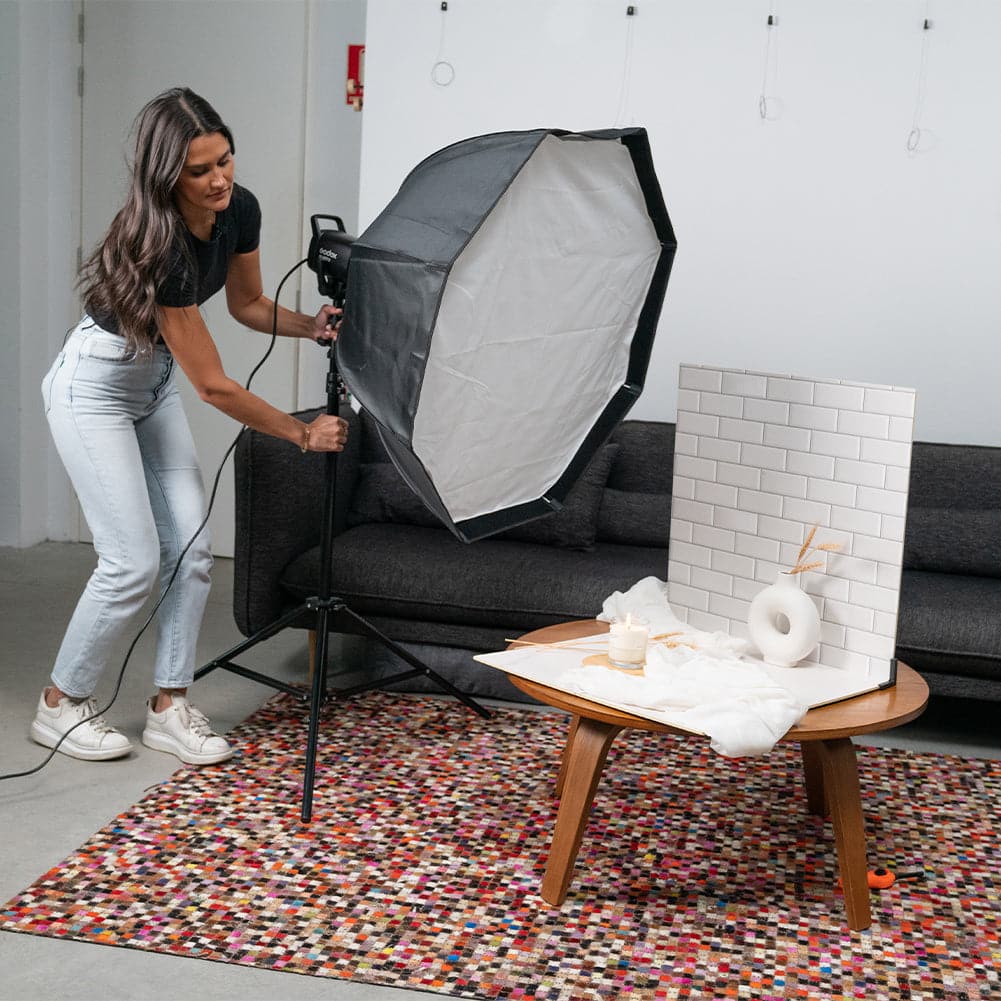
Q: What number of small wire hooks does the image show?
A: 4